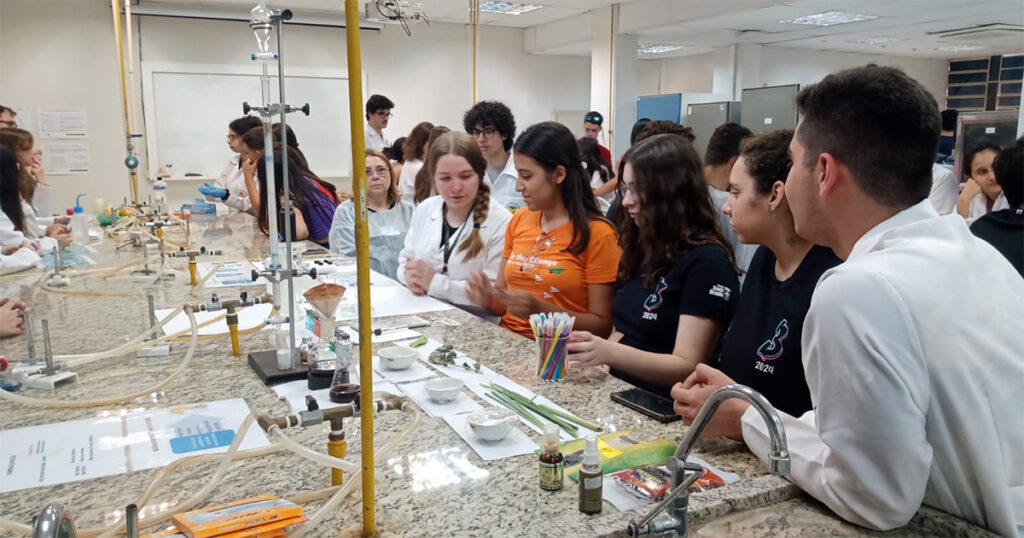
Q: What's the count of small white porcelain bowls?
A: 3